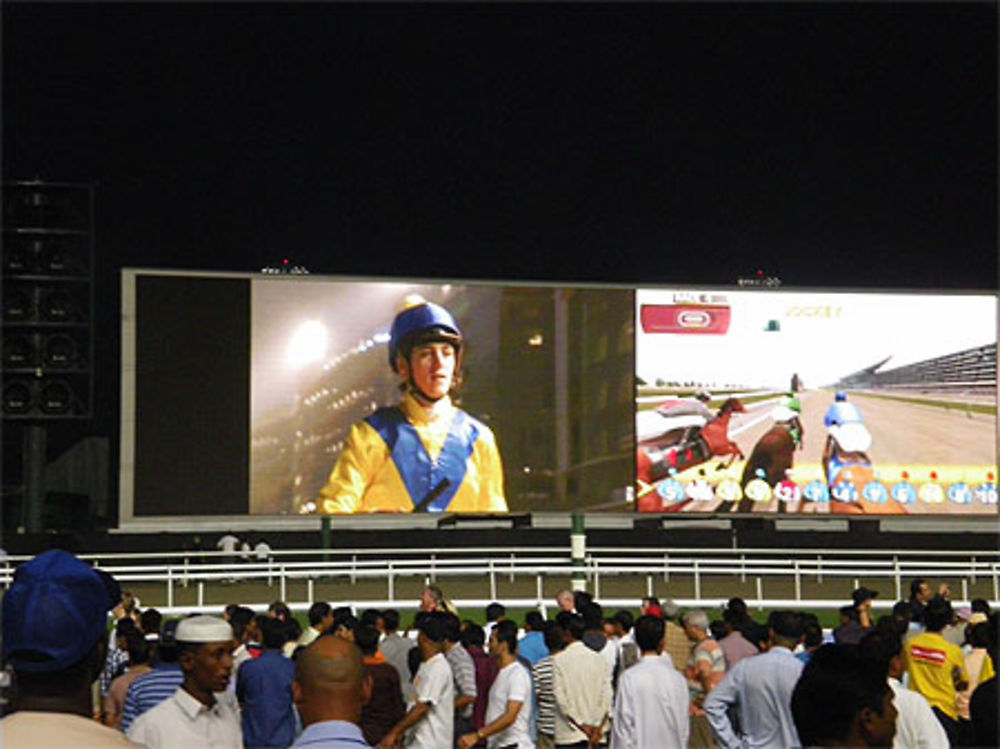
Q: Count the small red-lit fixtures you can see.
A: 2